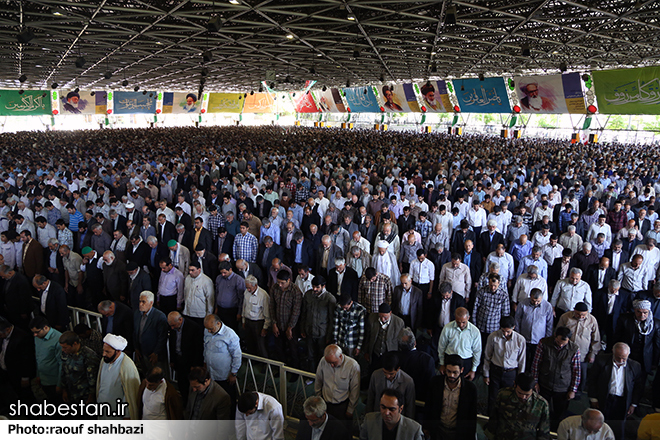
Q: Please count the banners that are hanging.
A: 14